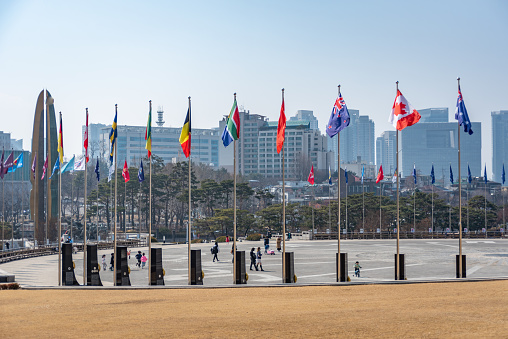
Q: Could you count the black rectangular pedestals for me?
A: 10